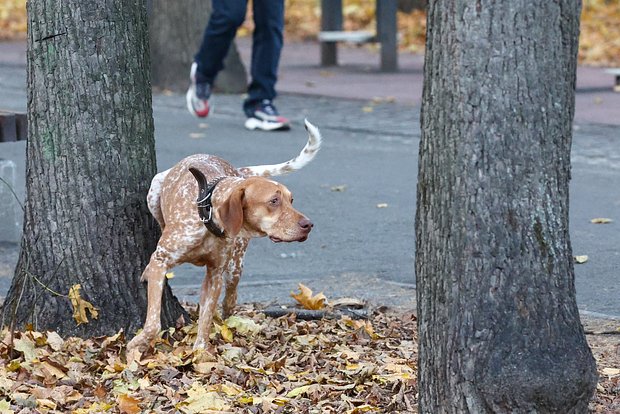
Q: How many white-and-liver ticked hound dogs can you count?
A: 1